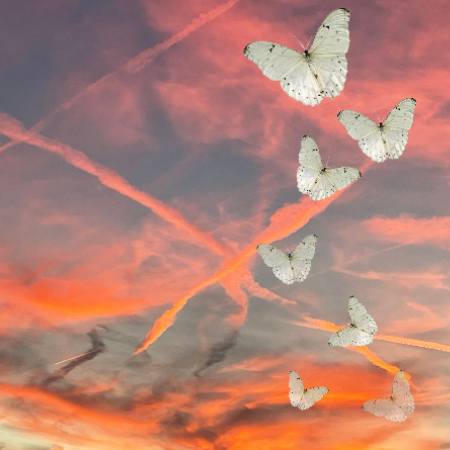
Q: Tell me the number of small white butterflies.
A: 7